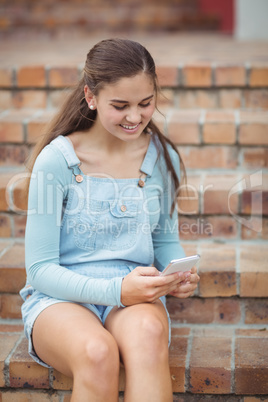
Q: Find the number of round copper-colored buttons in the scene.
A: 3